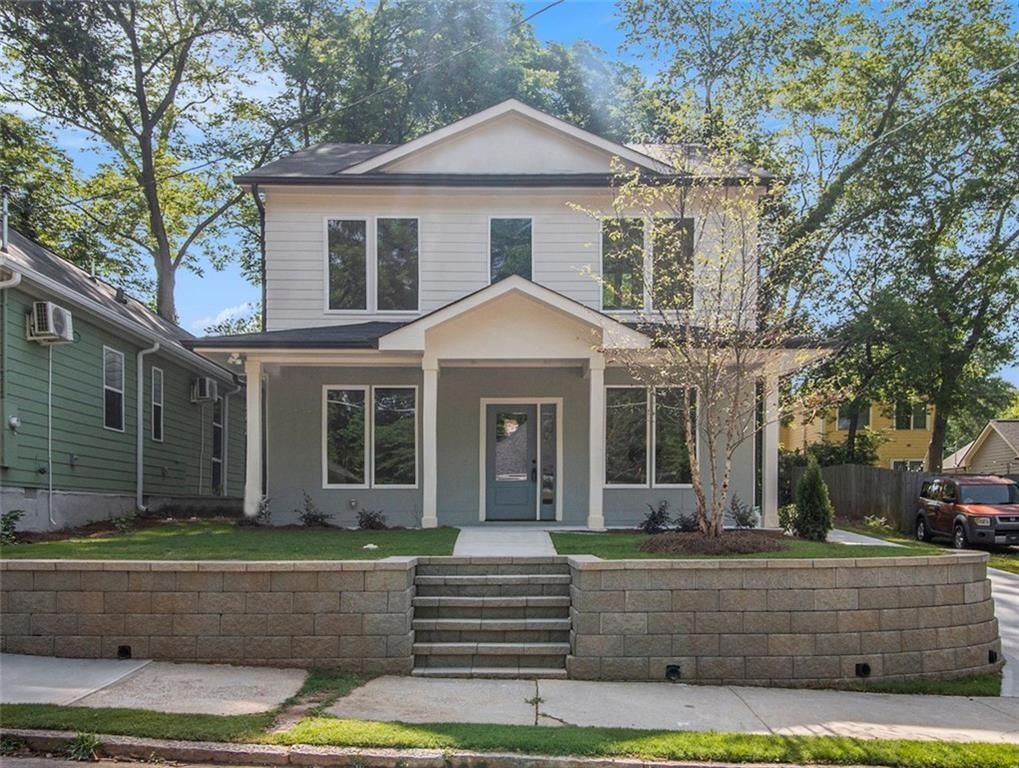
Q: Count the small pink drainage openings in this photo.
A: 0